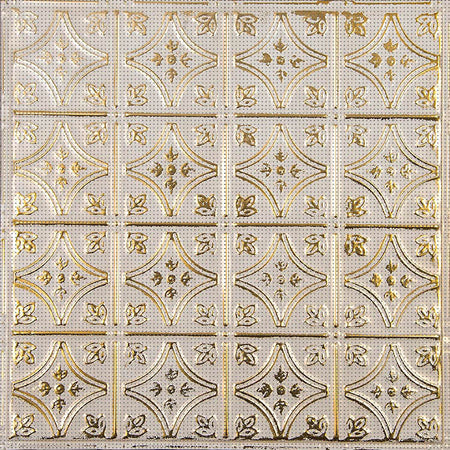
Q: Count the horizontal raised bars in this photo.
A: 12